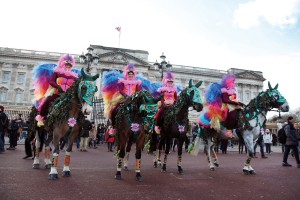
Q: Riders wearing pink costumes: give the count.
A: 4